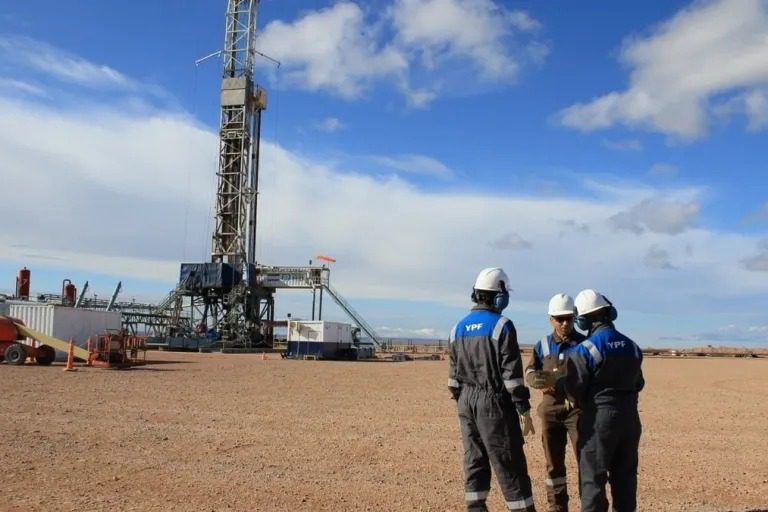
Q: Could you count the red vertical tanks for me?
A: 2